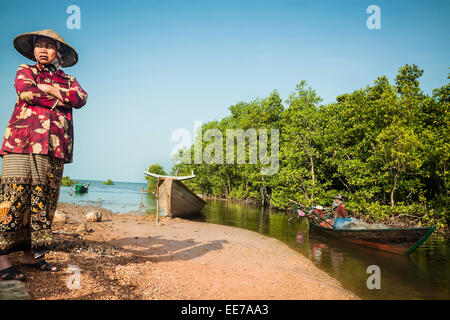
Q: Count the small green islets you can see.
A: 2